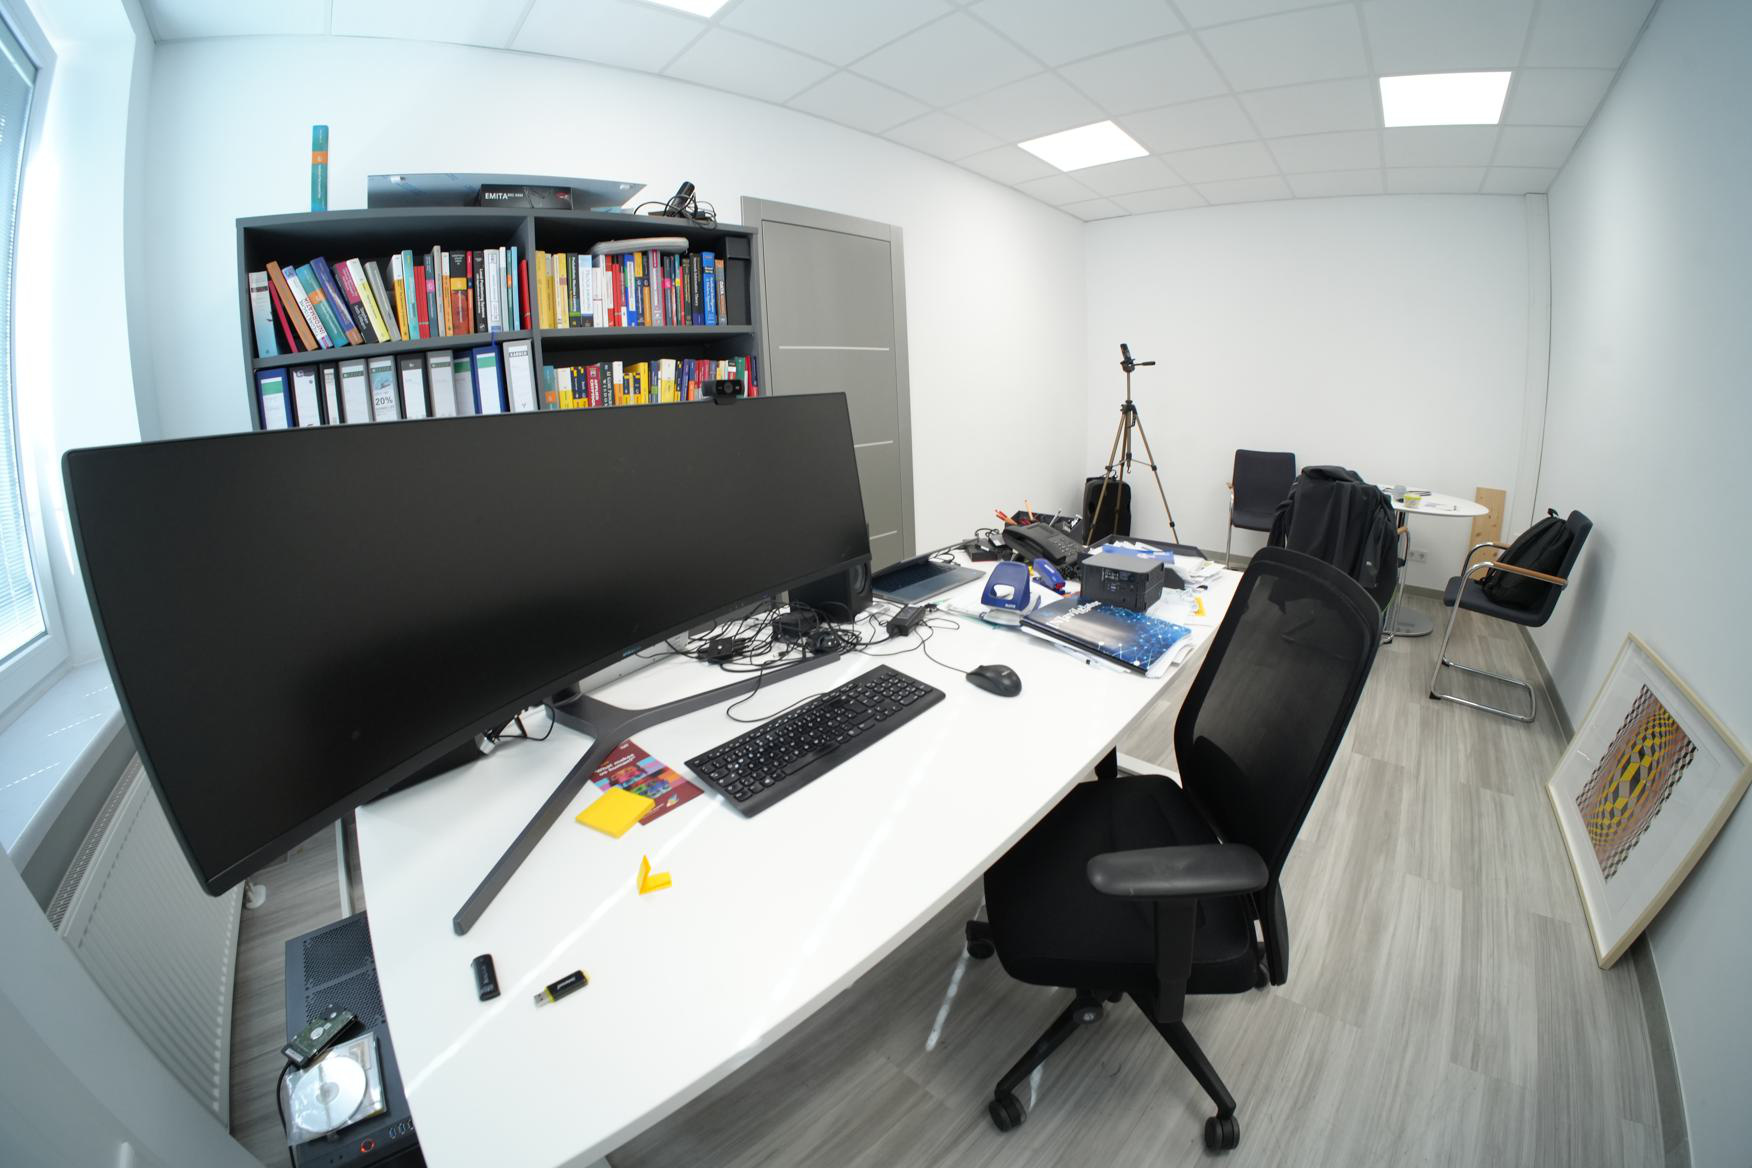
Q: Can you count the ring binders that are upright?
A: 10